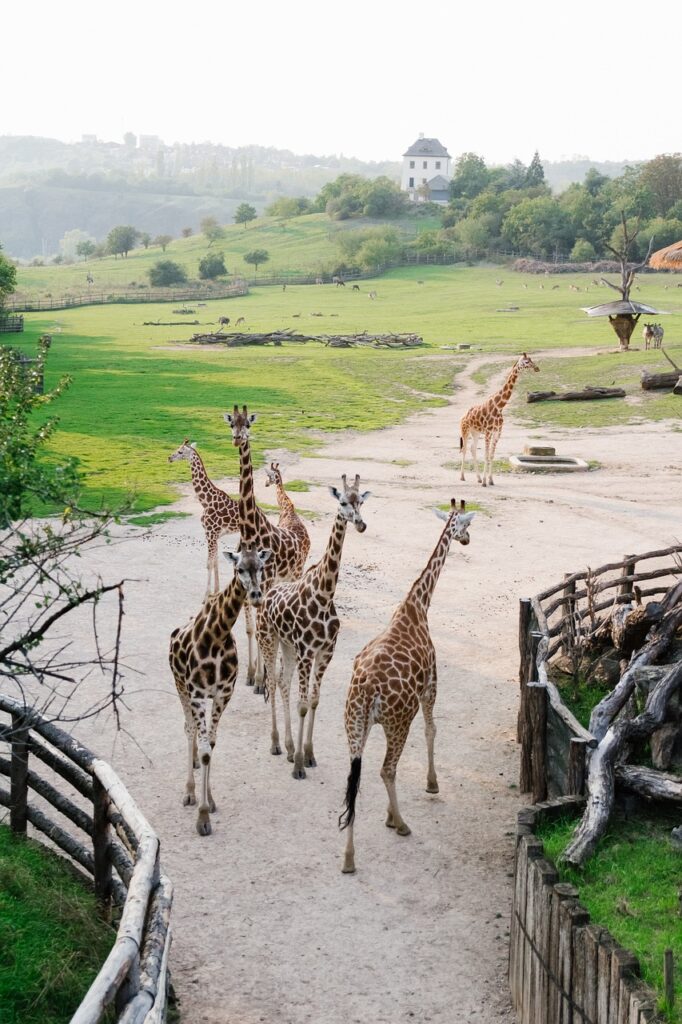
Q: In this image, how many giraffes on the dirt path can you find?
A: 7